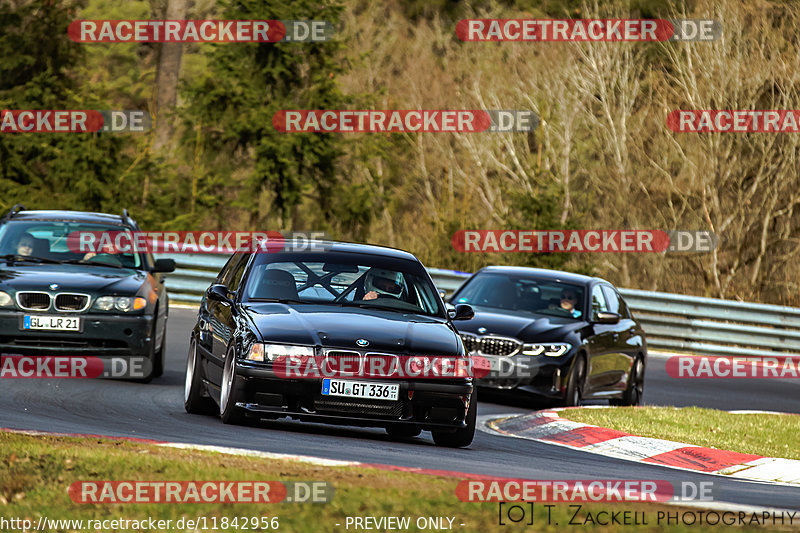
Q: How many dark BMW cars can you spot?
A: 3